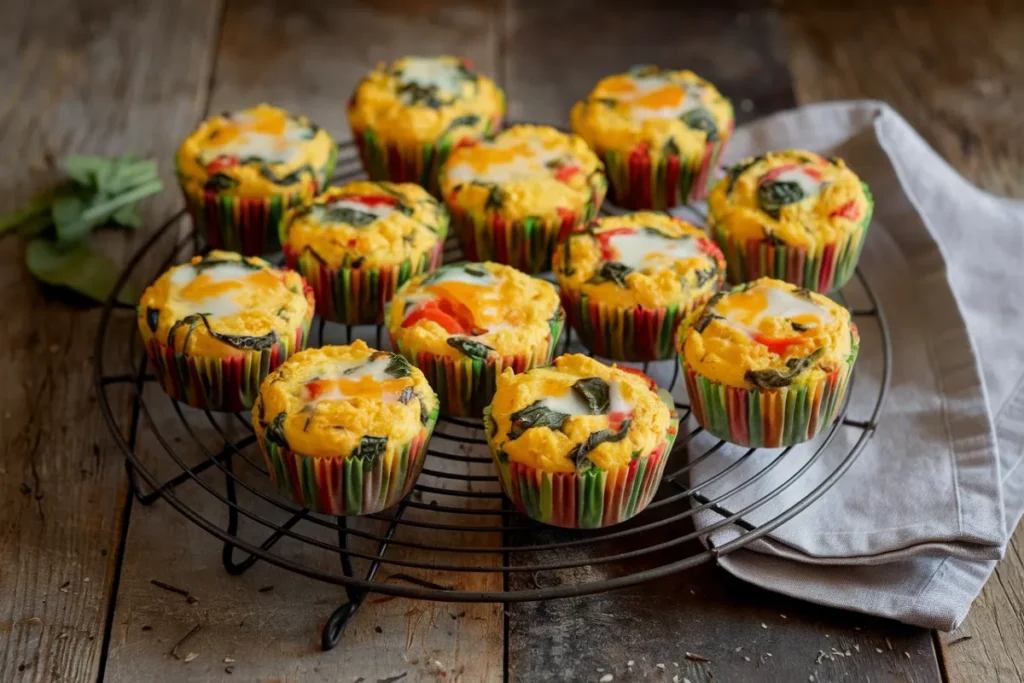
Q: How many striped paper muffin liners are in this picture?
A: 12